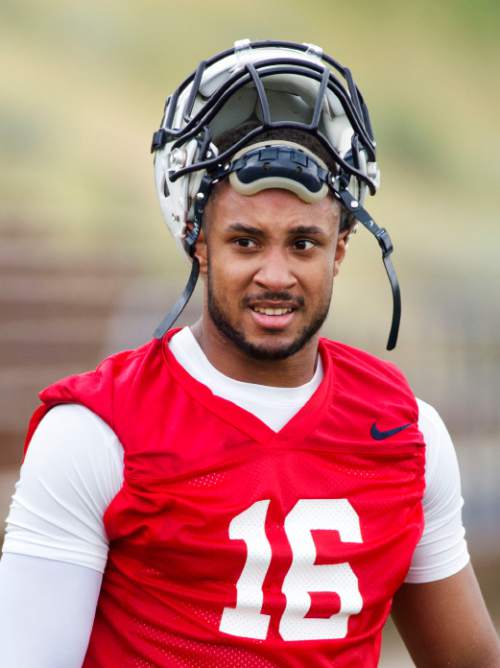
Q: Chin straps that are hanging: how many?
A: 2